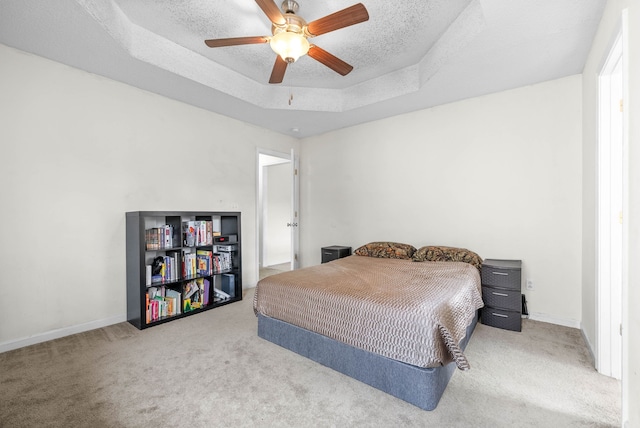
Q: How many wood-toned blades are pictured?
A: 5